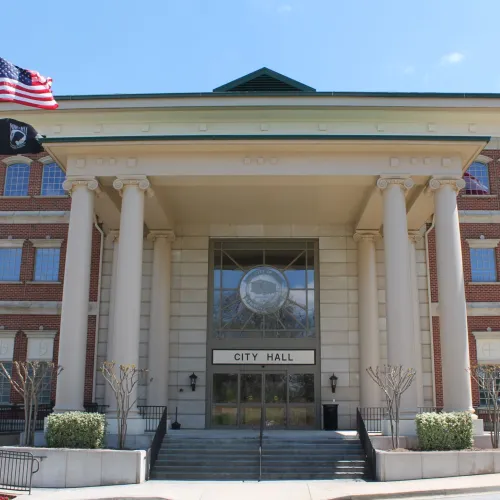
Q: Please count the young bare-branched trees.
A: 4